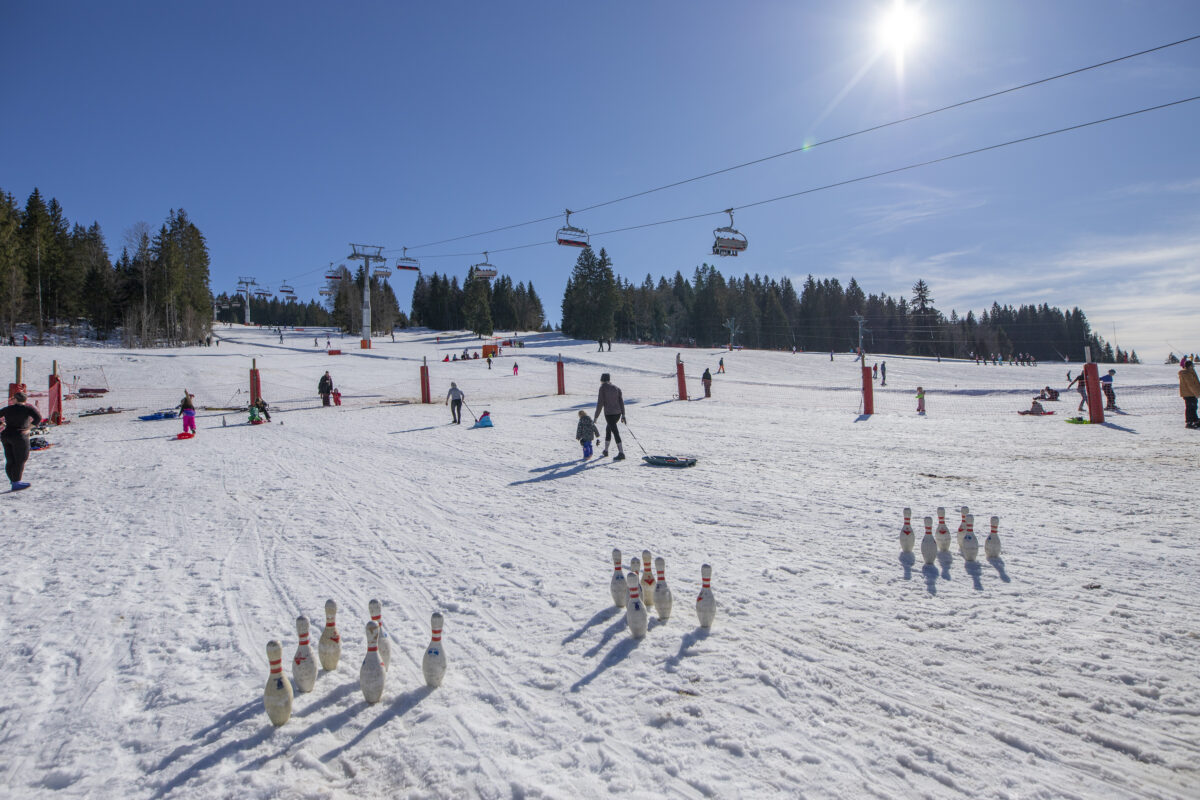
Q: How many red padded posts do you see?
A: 8